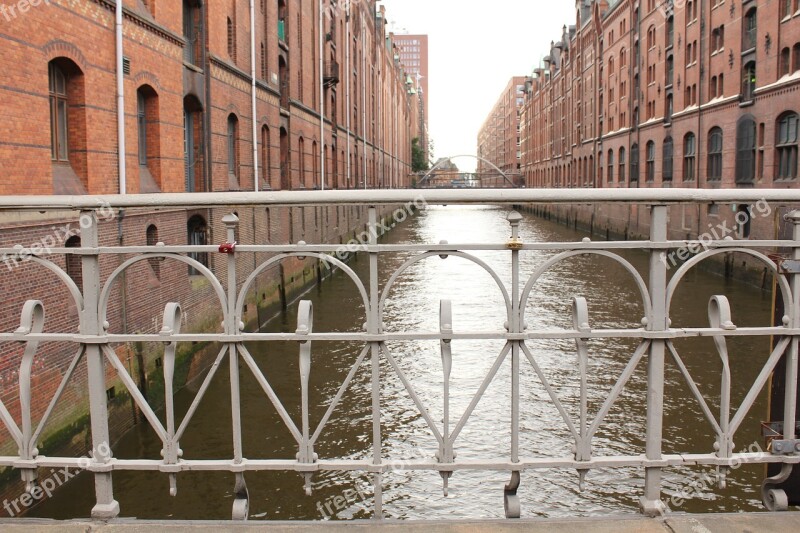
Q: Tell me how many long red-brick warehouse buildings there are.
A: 2